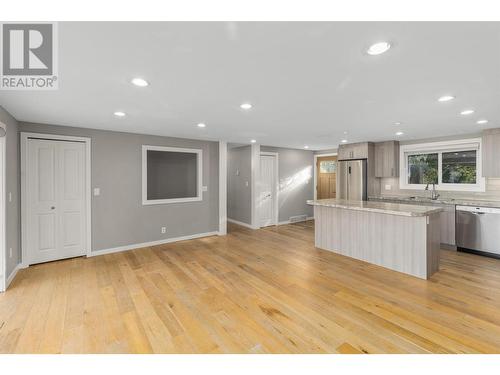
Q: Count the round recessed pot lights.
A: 12